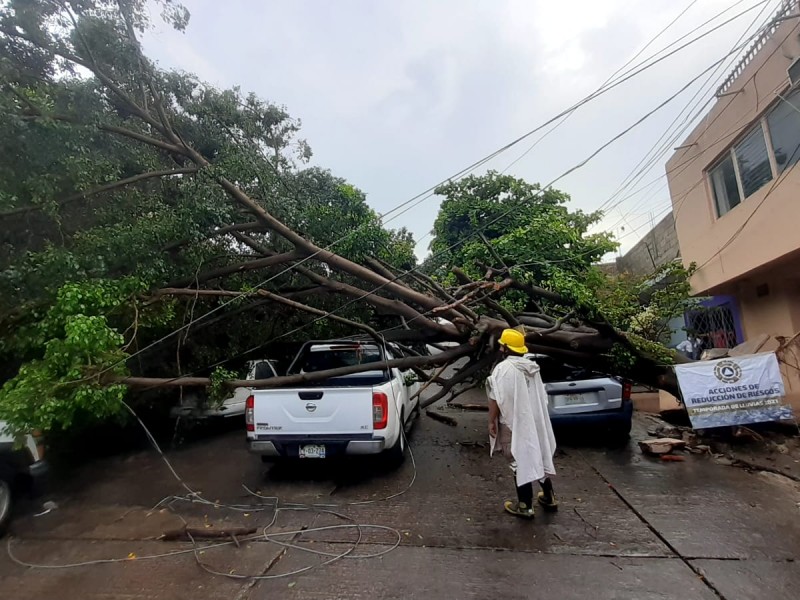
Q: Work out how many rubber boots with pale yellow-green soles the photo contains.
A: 2